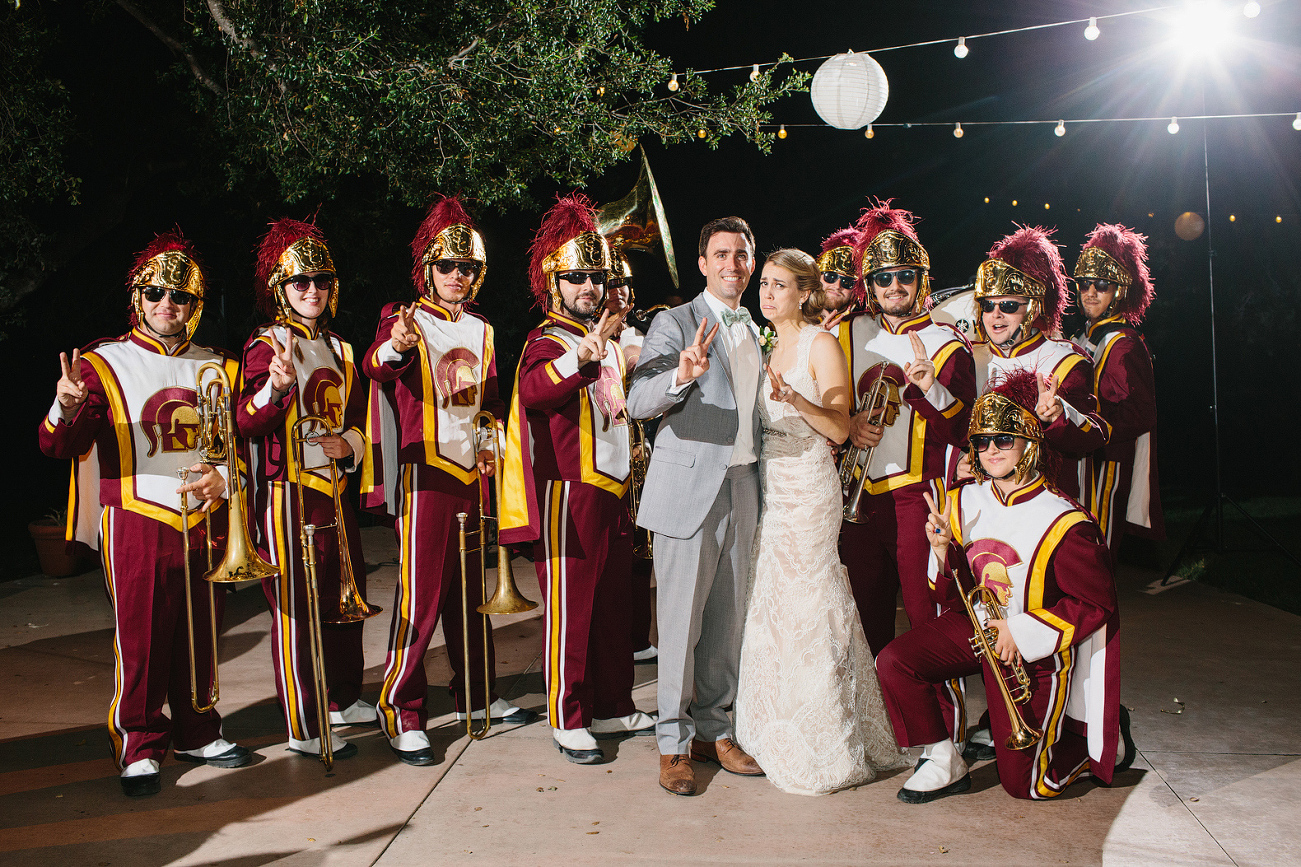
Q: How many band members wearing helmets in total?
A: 10